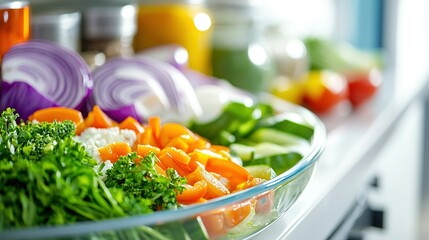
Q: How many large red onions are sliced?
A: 2